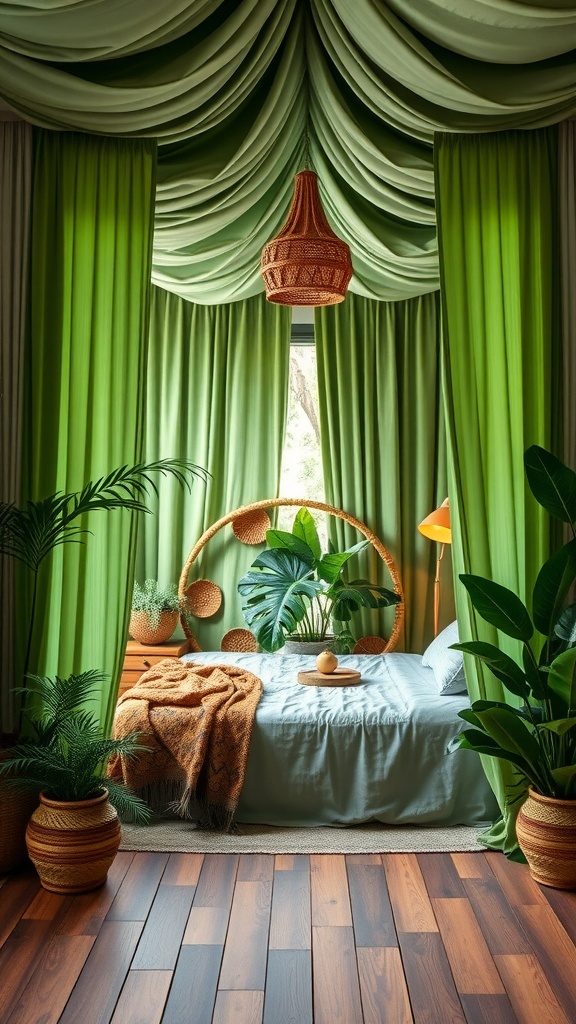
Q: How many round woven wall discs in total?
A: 4